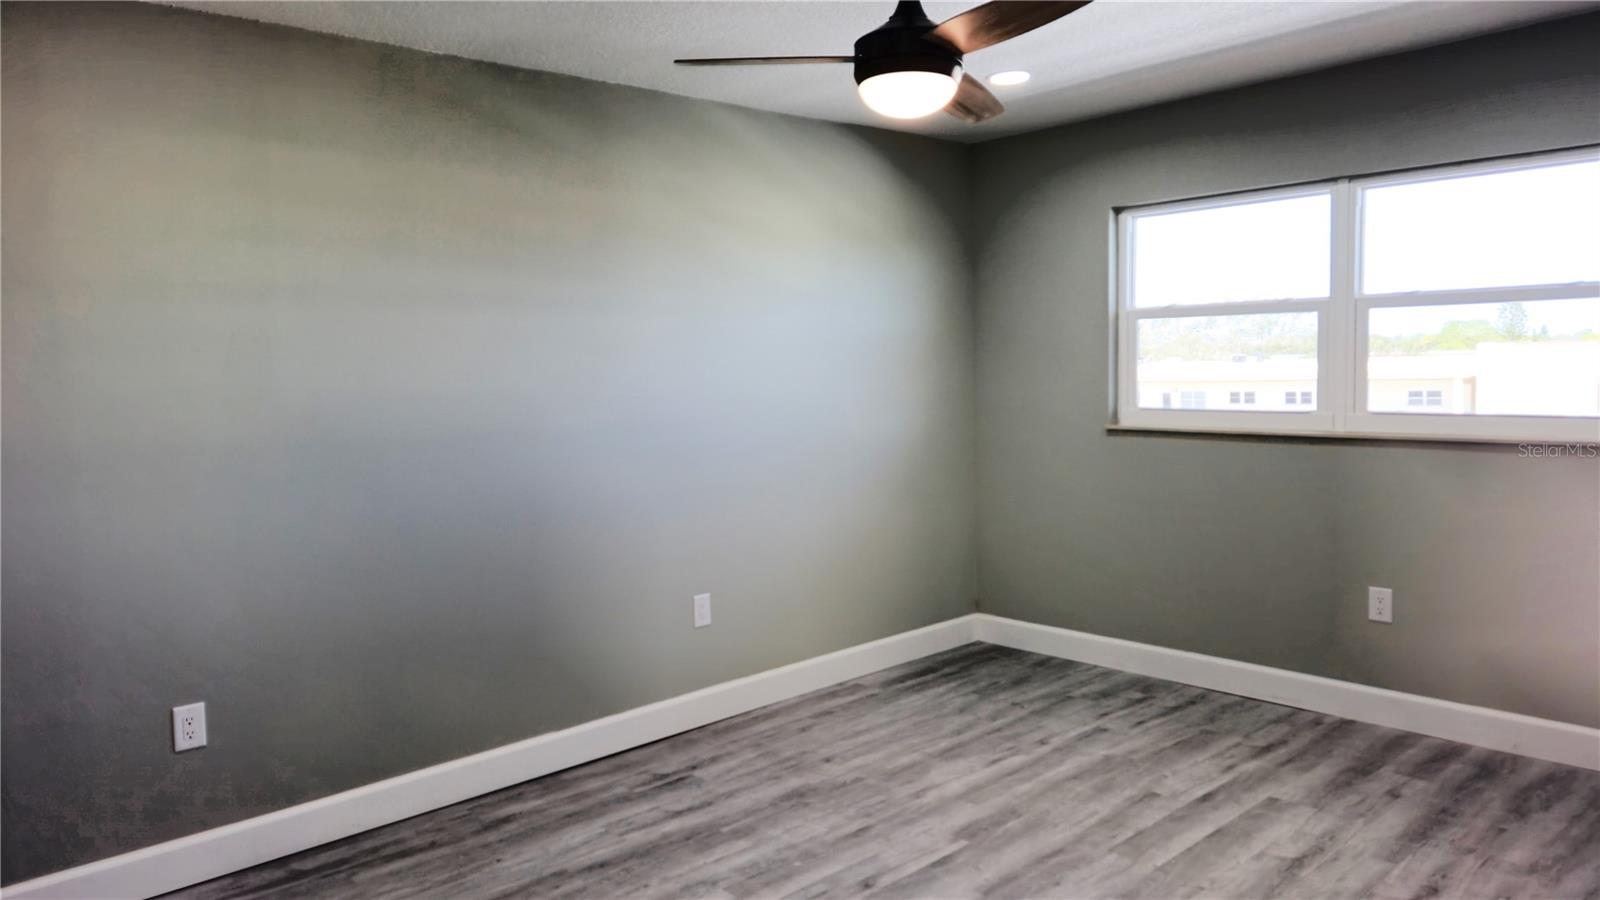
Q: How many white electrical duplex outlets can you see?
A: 3